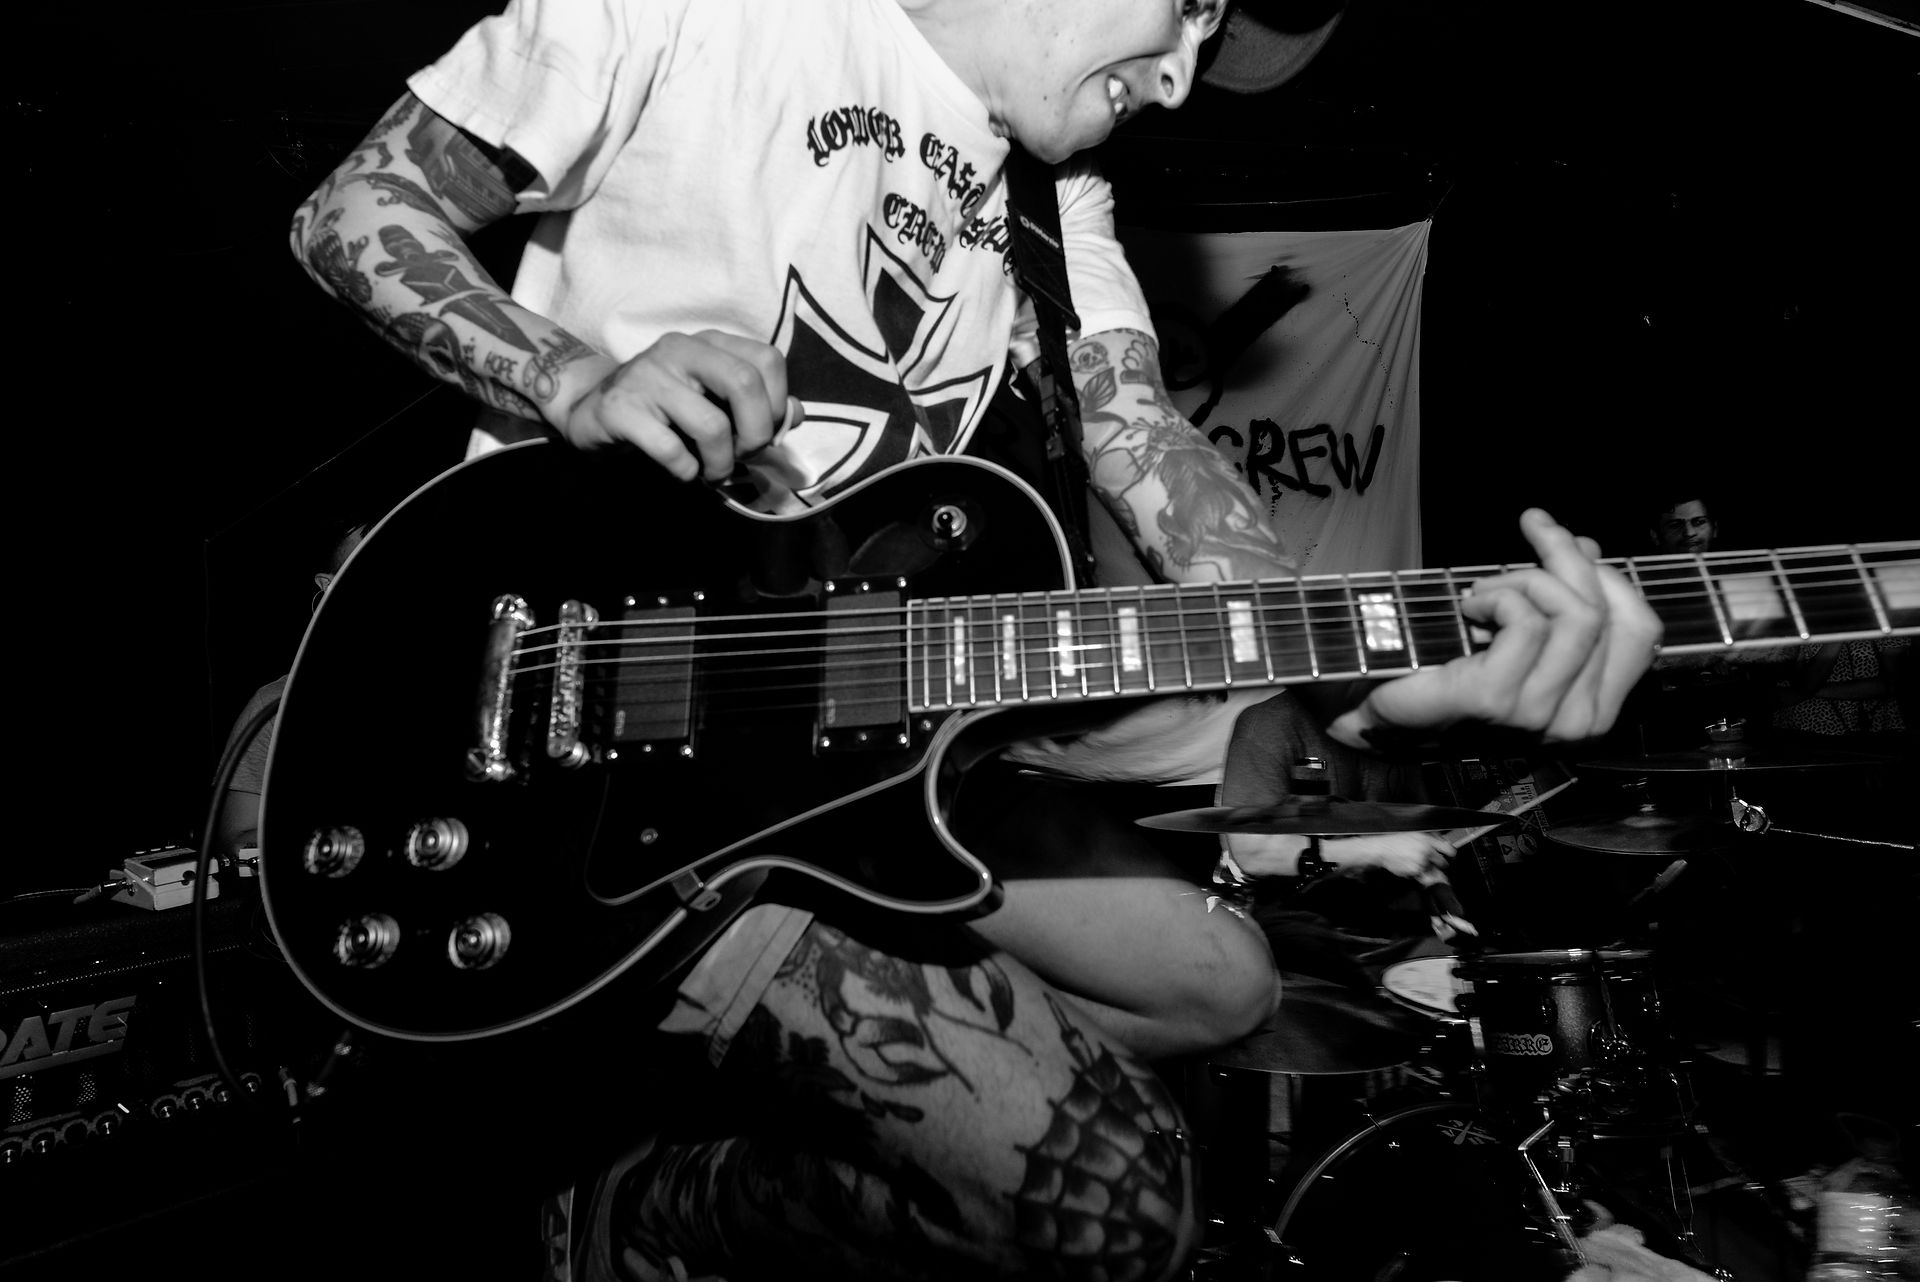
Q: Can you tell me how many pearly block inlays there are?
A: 9